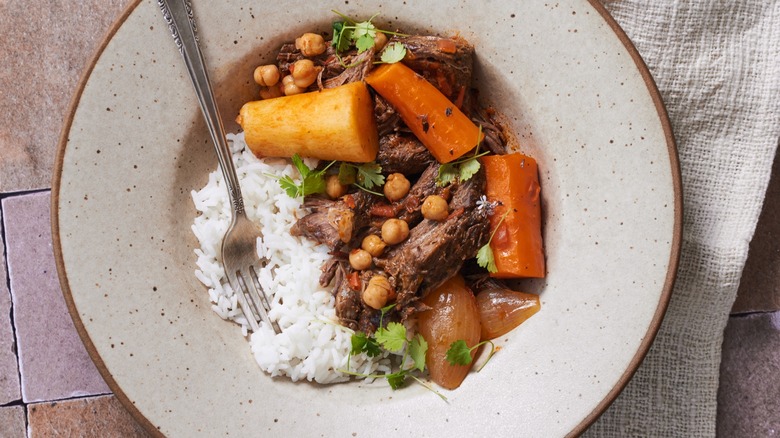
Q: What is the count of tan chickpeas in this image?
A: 13